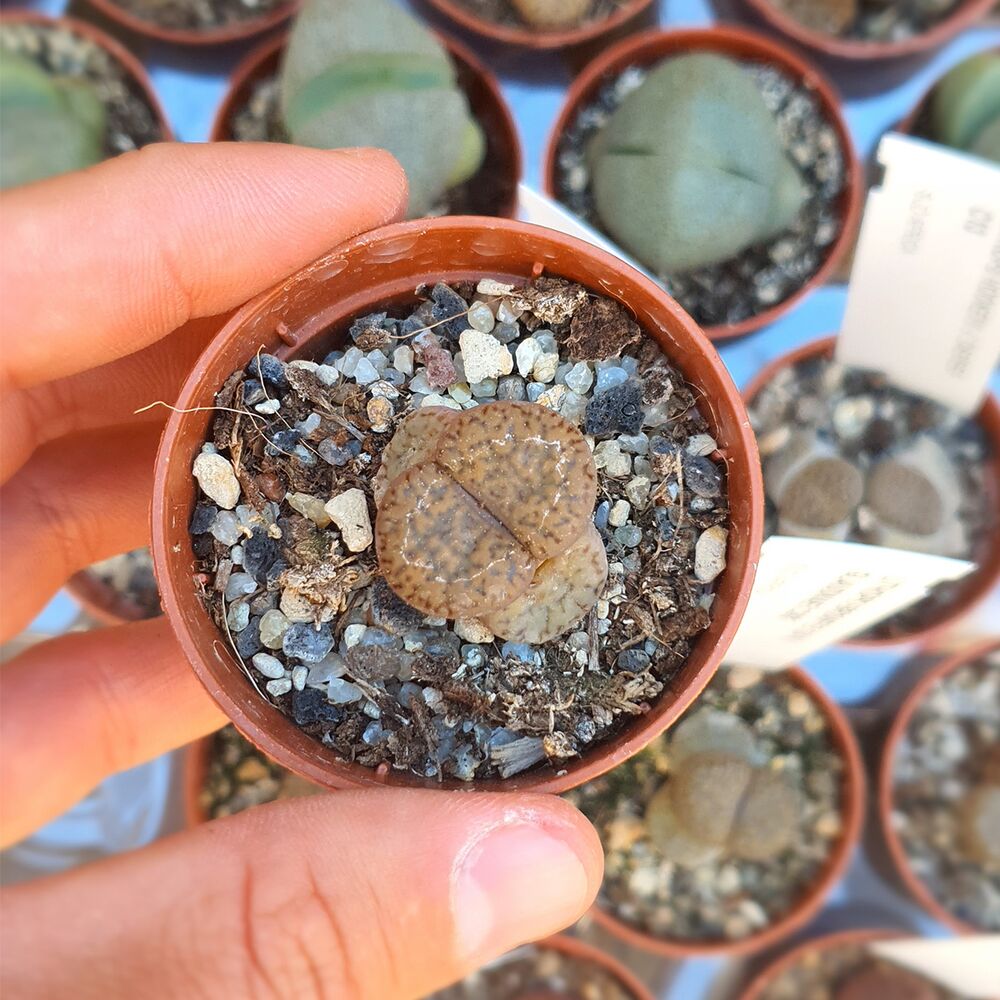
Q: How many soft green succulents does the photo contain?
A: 4